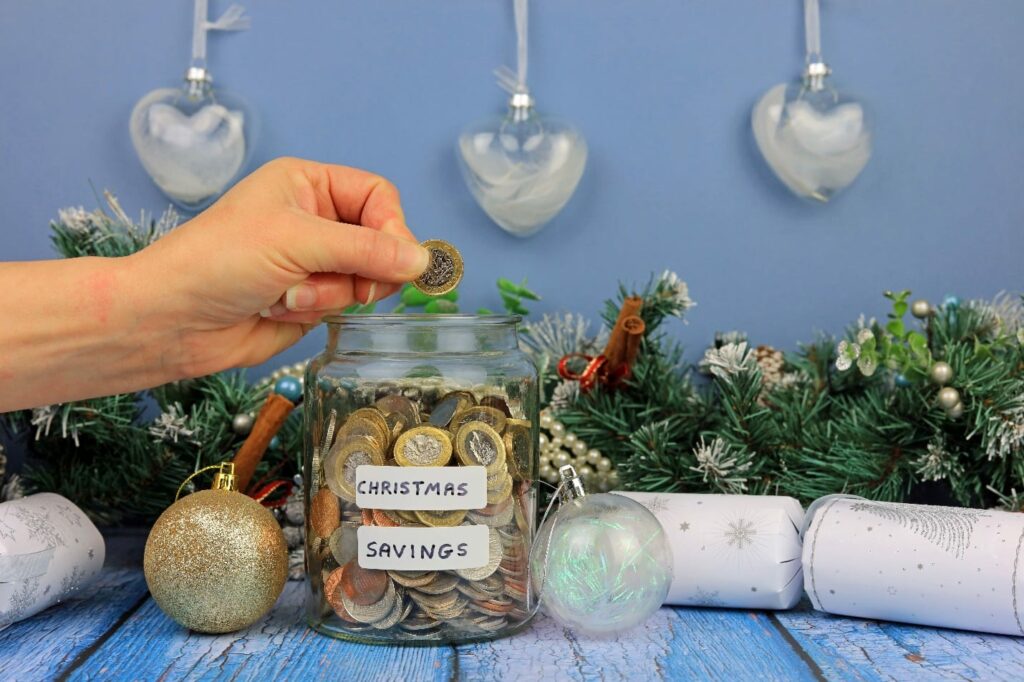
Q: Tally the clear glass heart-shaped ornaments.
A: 3